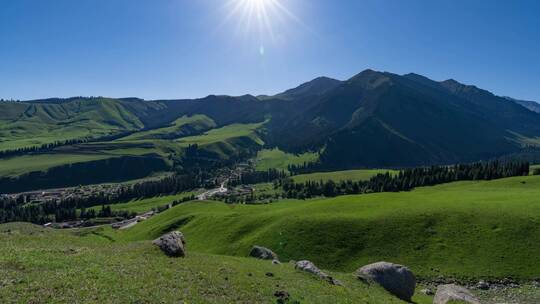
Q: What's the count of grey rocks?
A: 5